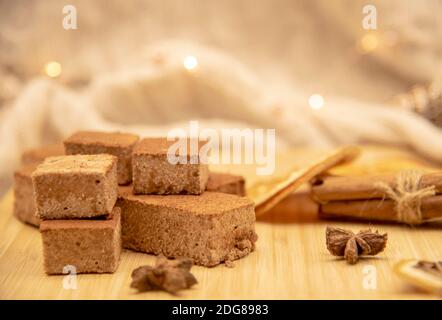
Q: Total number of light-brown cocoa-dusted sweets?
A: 8